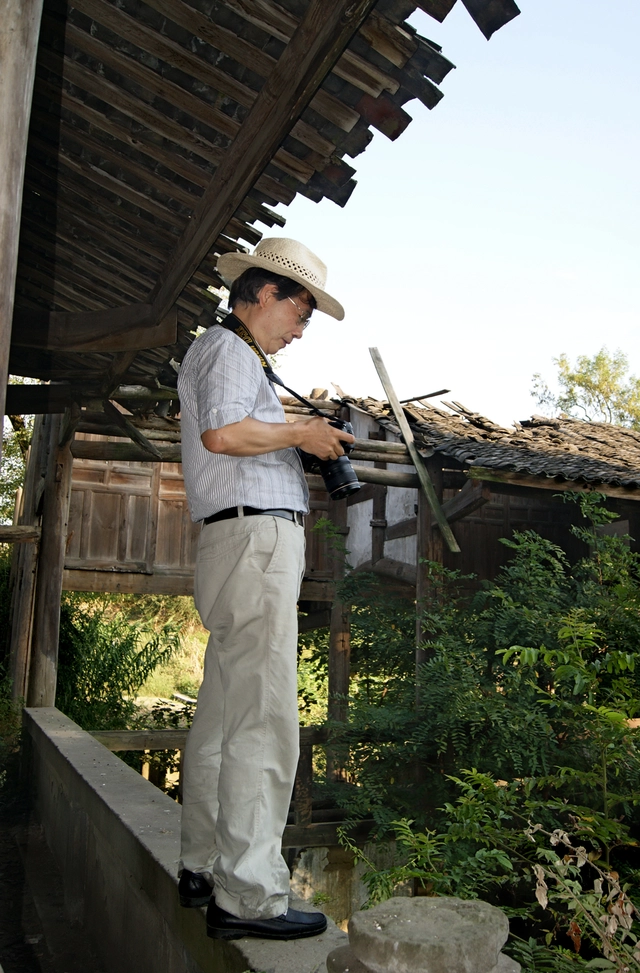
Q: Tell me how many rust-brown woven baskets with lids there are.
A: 0